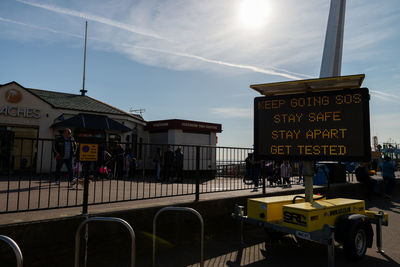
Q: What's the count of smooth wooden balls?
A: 0